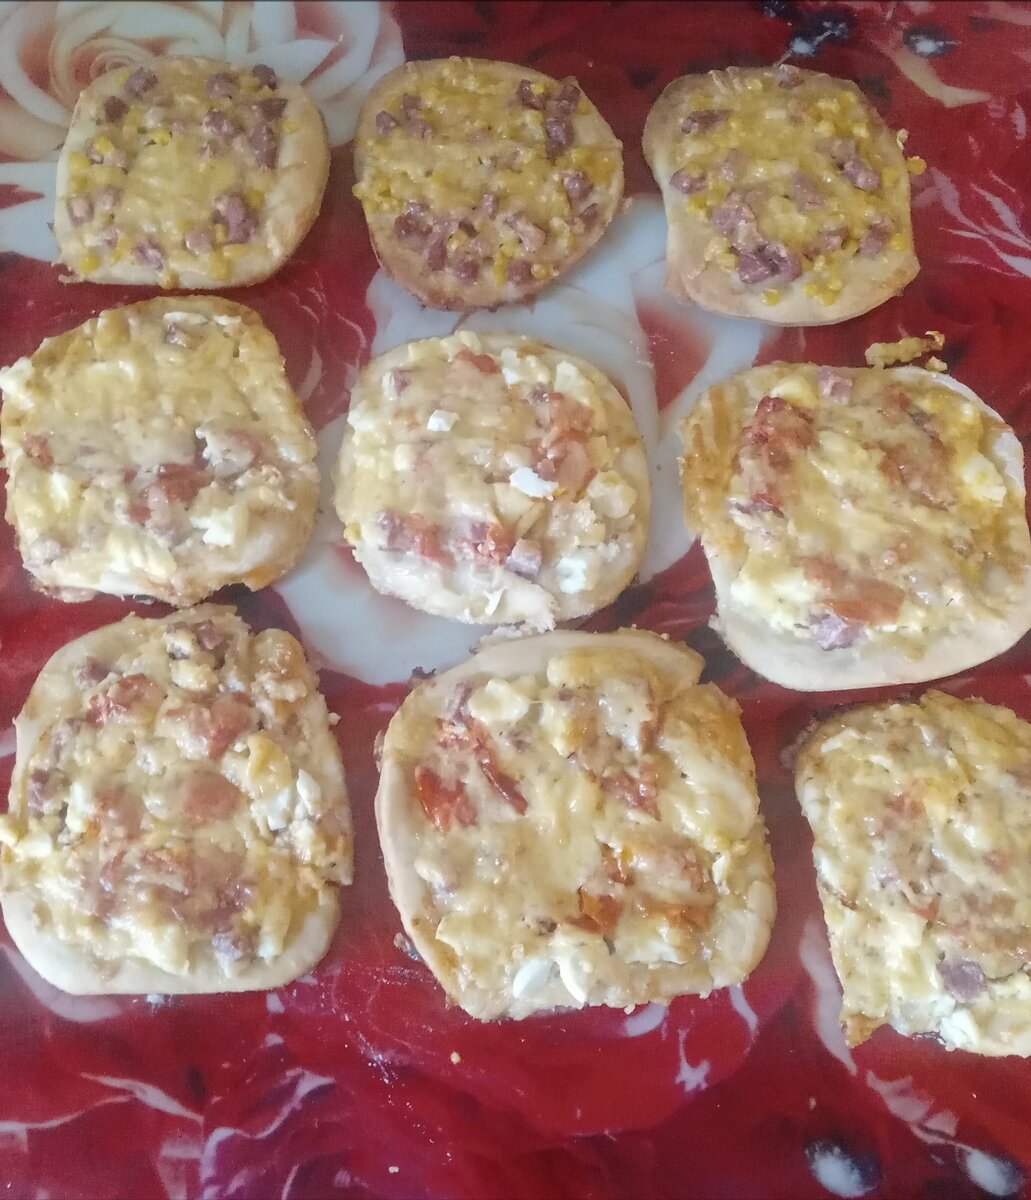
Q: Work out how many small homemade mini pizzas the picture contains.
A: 9